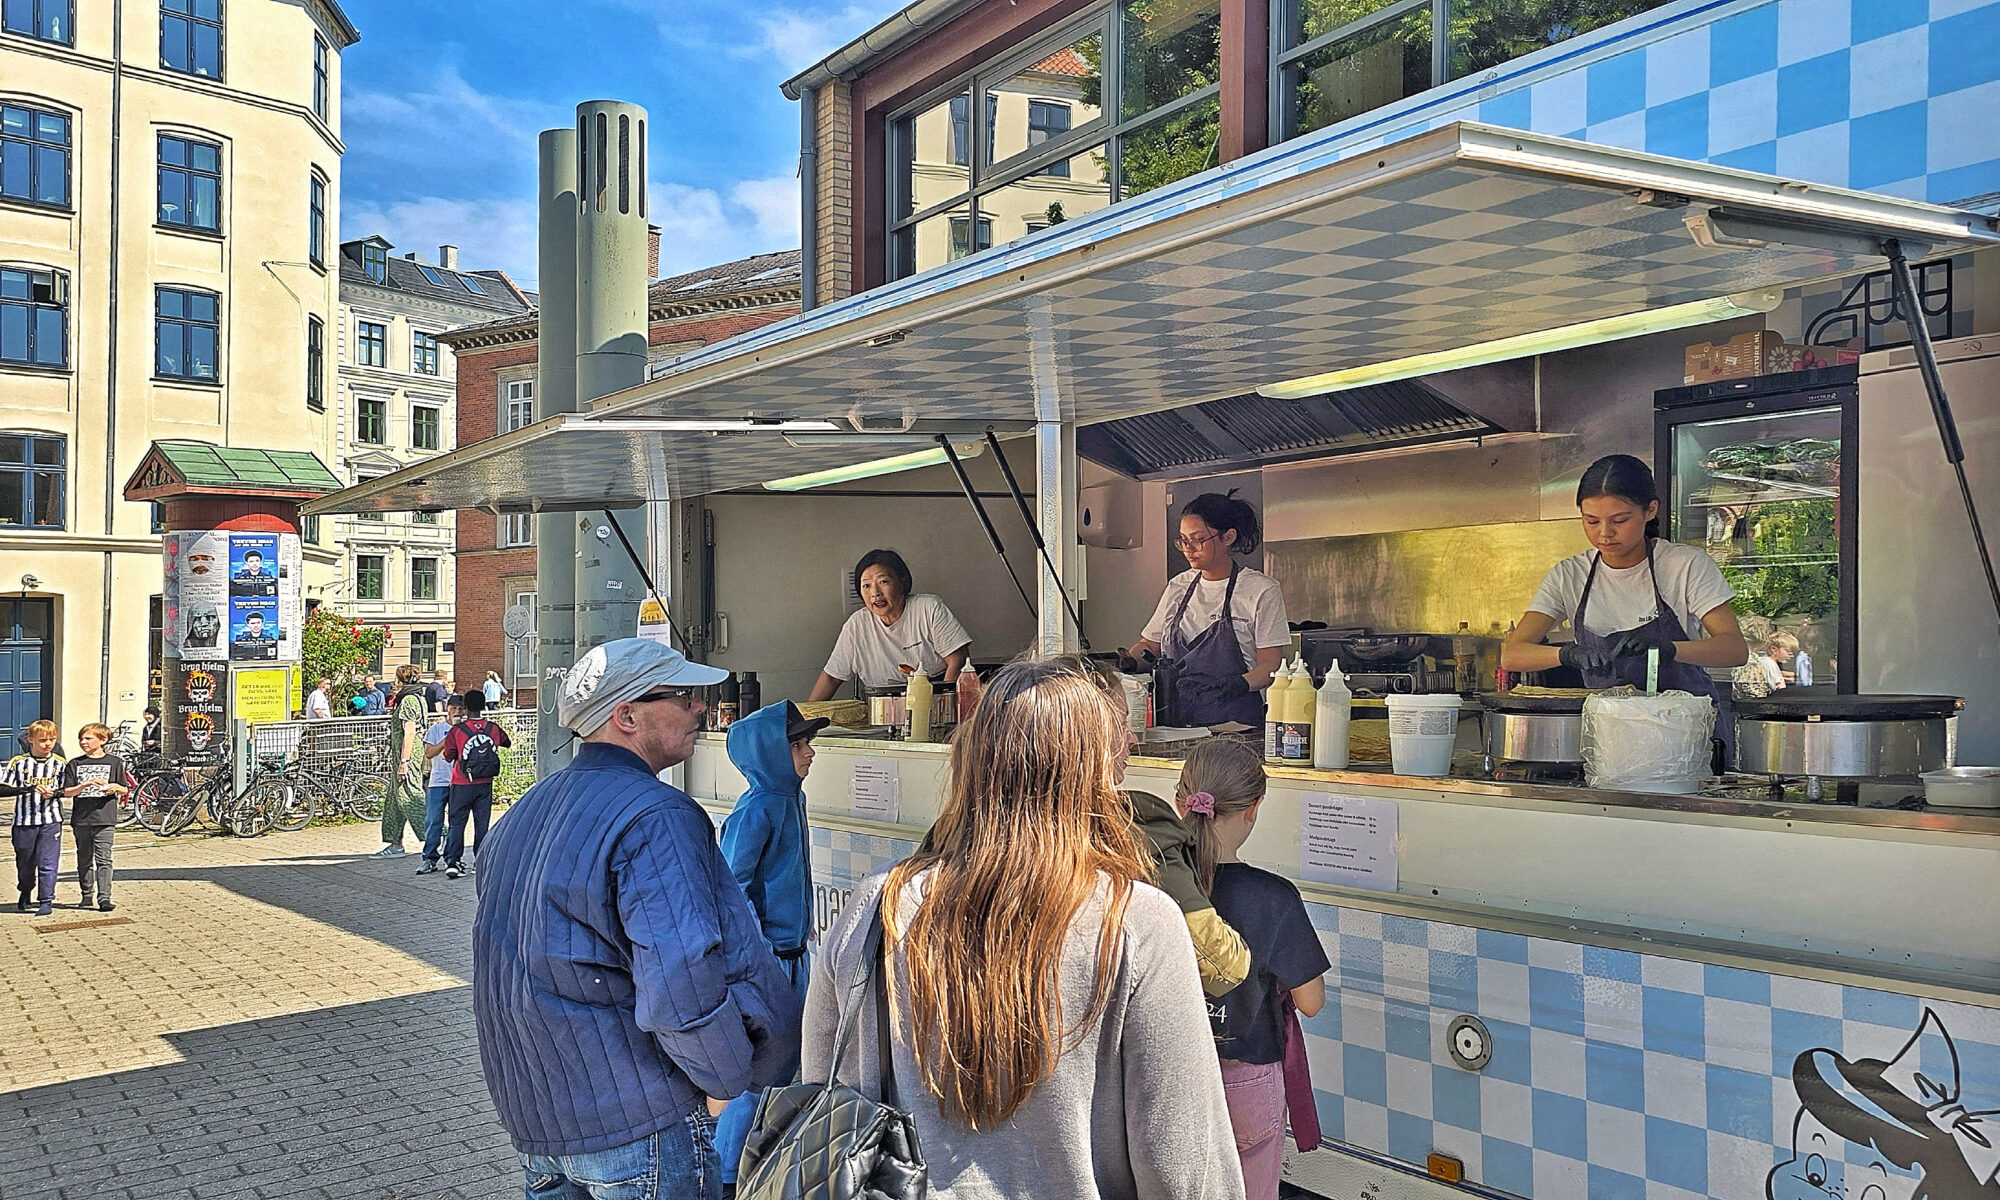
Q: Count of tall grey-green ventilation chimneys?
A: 2